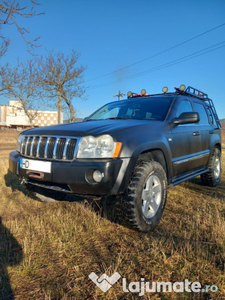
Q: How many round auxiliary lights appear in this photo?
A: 4